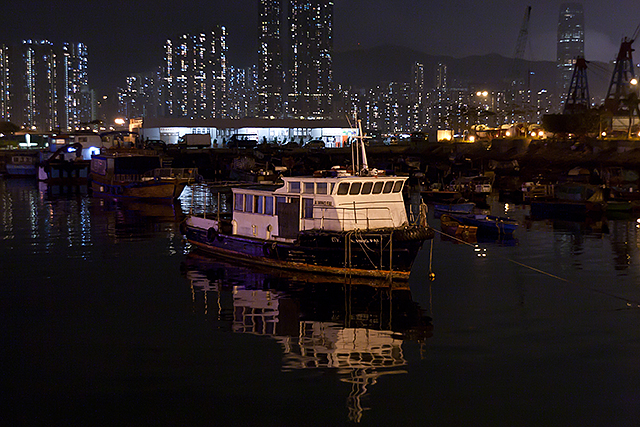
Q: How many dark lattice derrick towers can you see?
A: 2